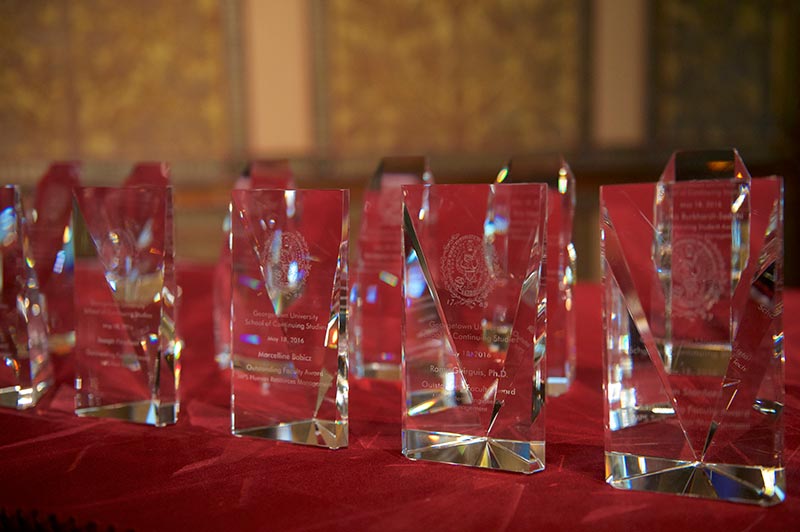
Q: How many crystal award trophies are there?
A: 11